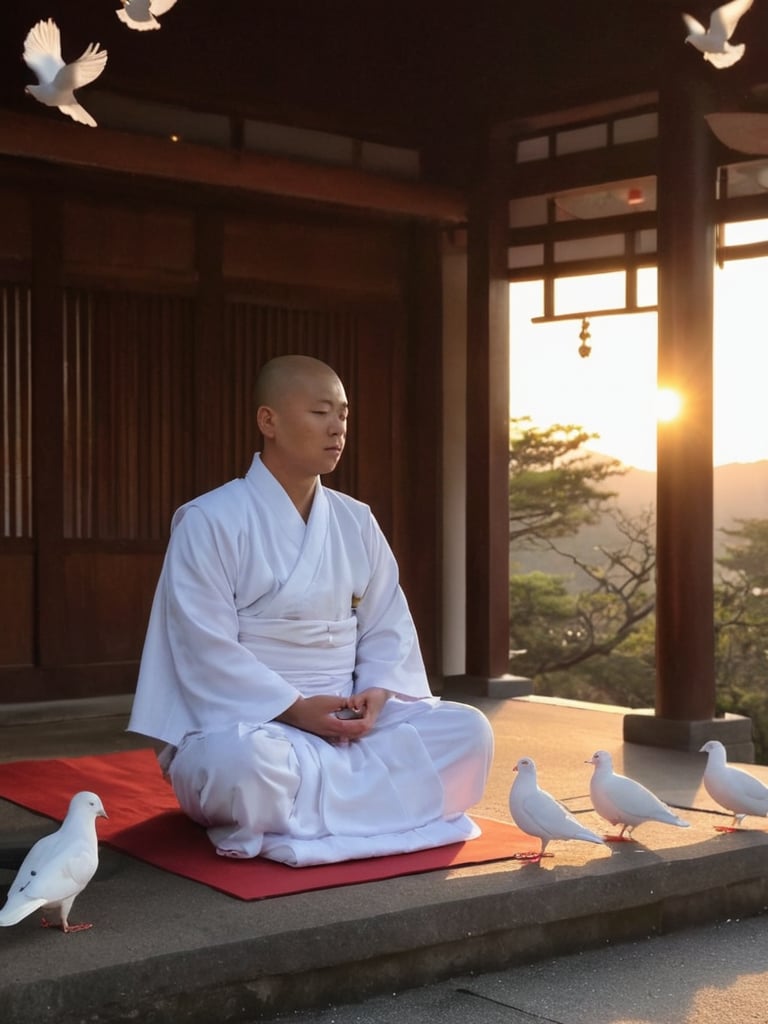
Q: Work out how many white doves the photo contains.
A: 7